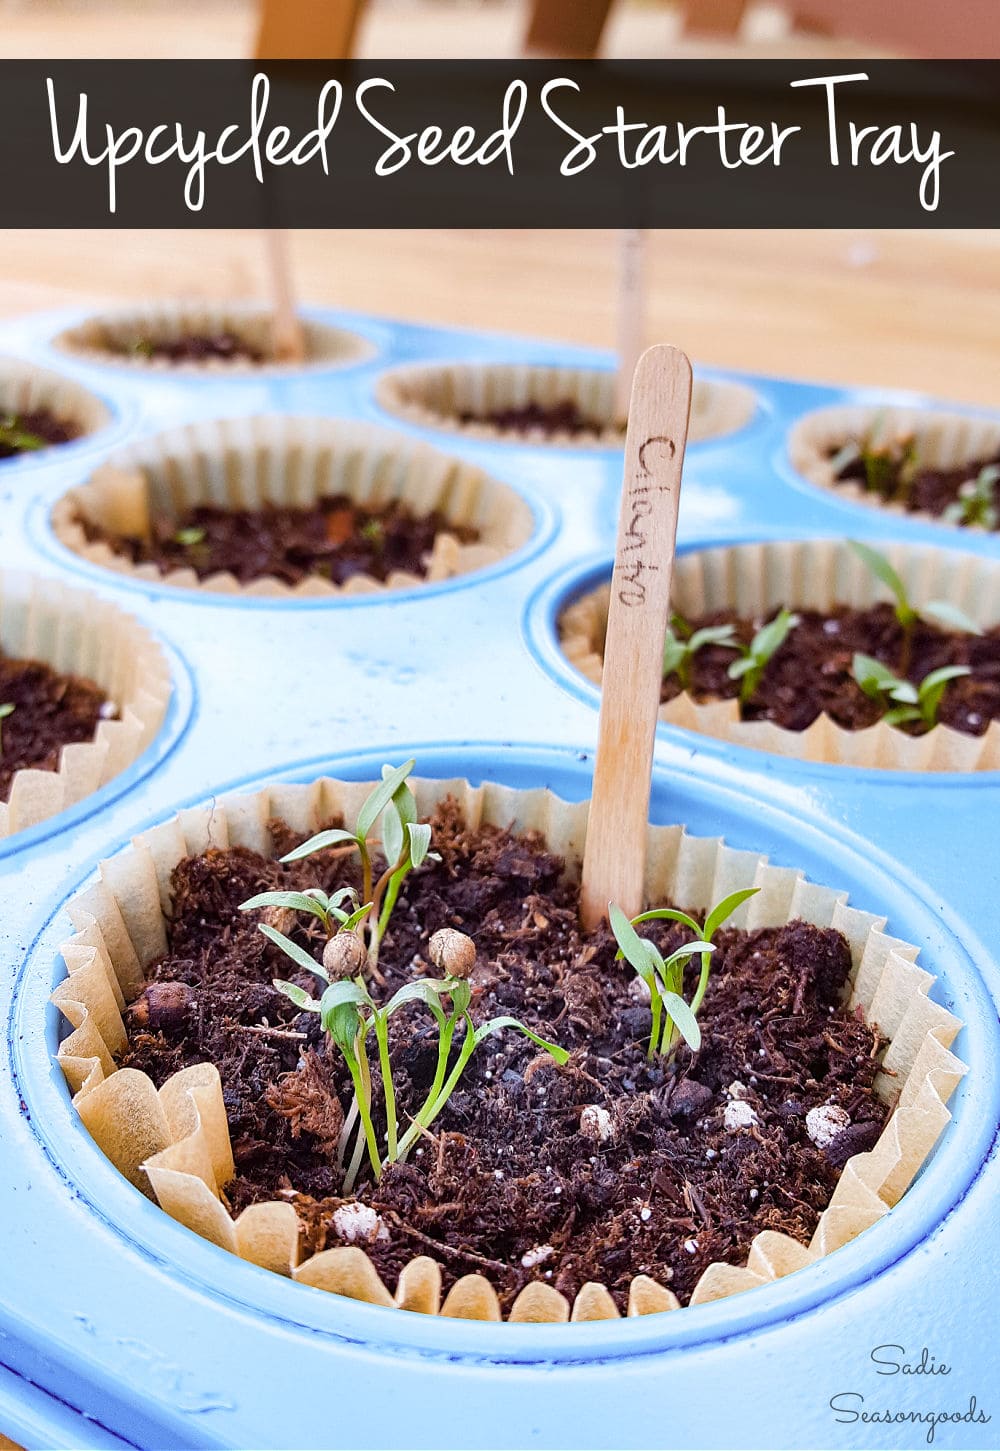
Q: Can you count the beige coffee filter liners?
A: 8